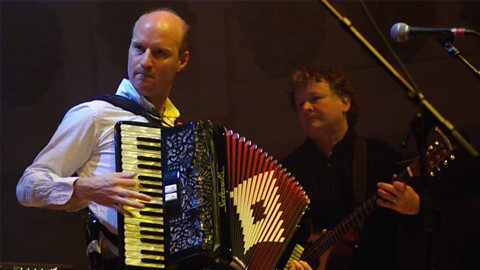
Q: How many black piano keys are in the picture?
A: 14